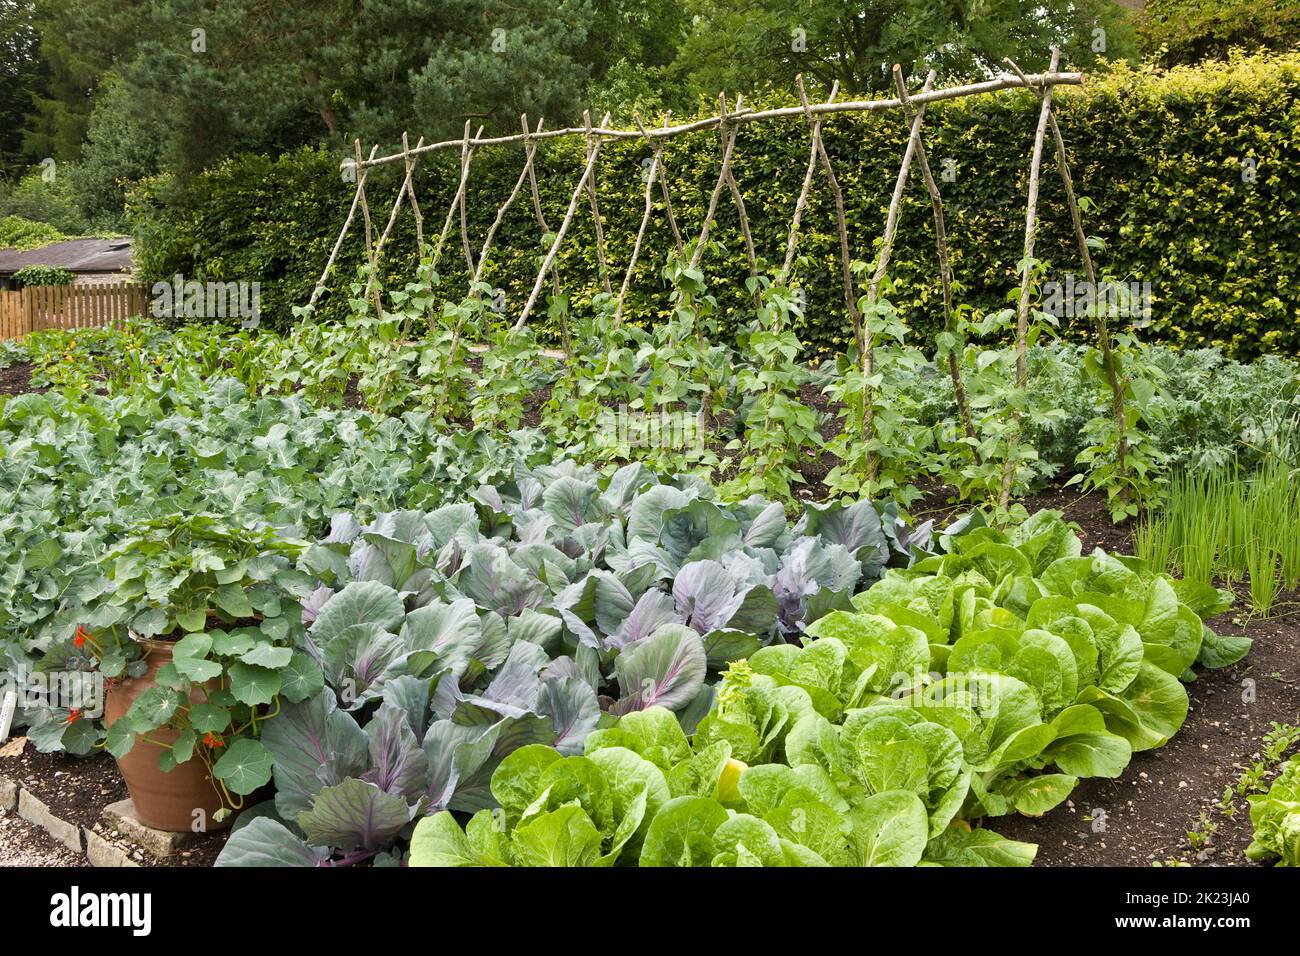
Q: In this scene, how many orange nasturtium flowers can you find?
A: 3